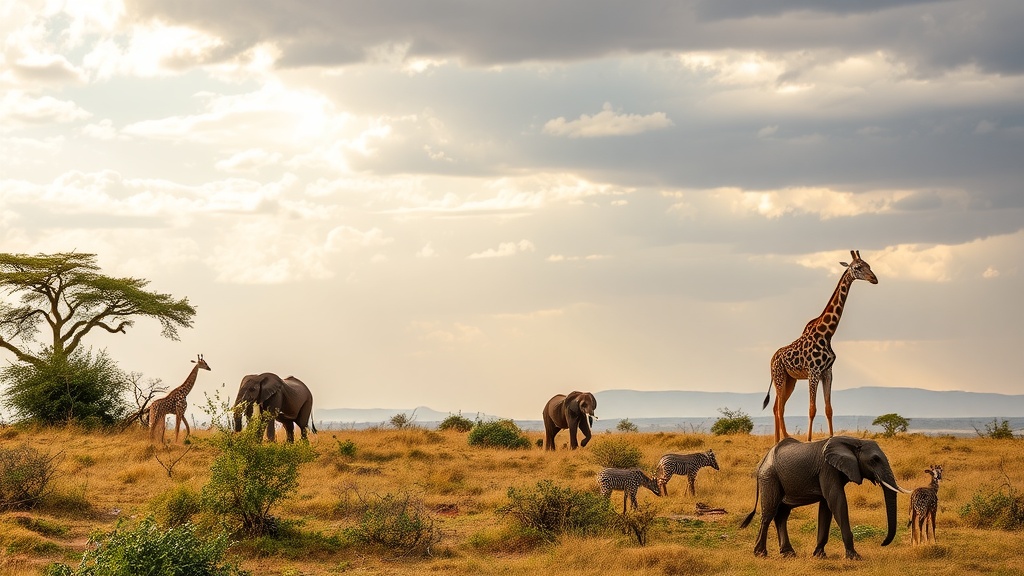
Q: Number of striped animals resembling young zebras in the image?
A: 2